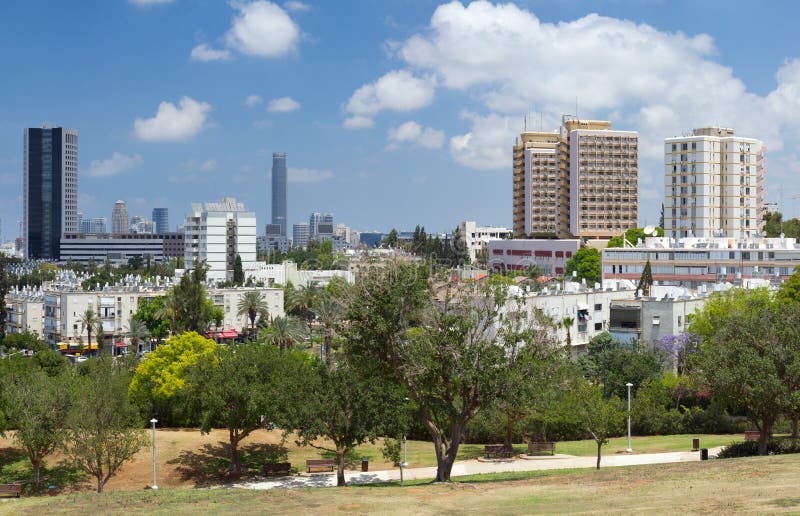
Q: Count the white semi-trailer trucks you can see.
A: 0